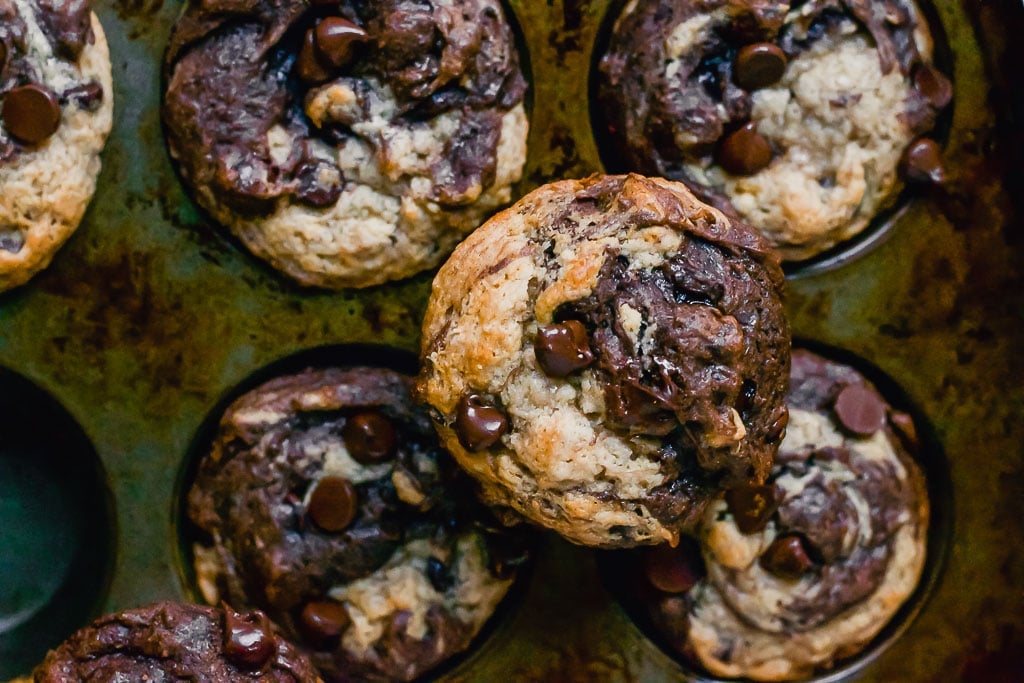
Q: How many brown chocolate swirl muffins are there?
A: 7